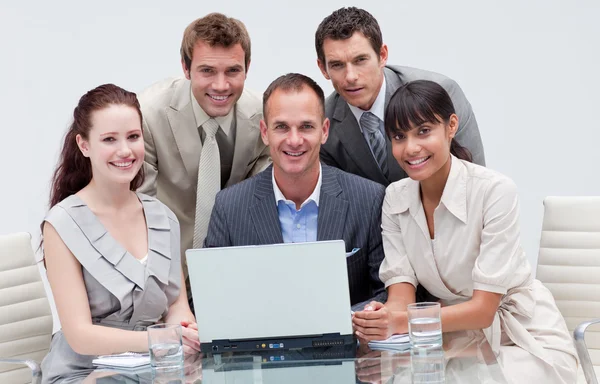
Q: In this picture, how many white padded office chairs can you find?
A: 2